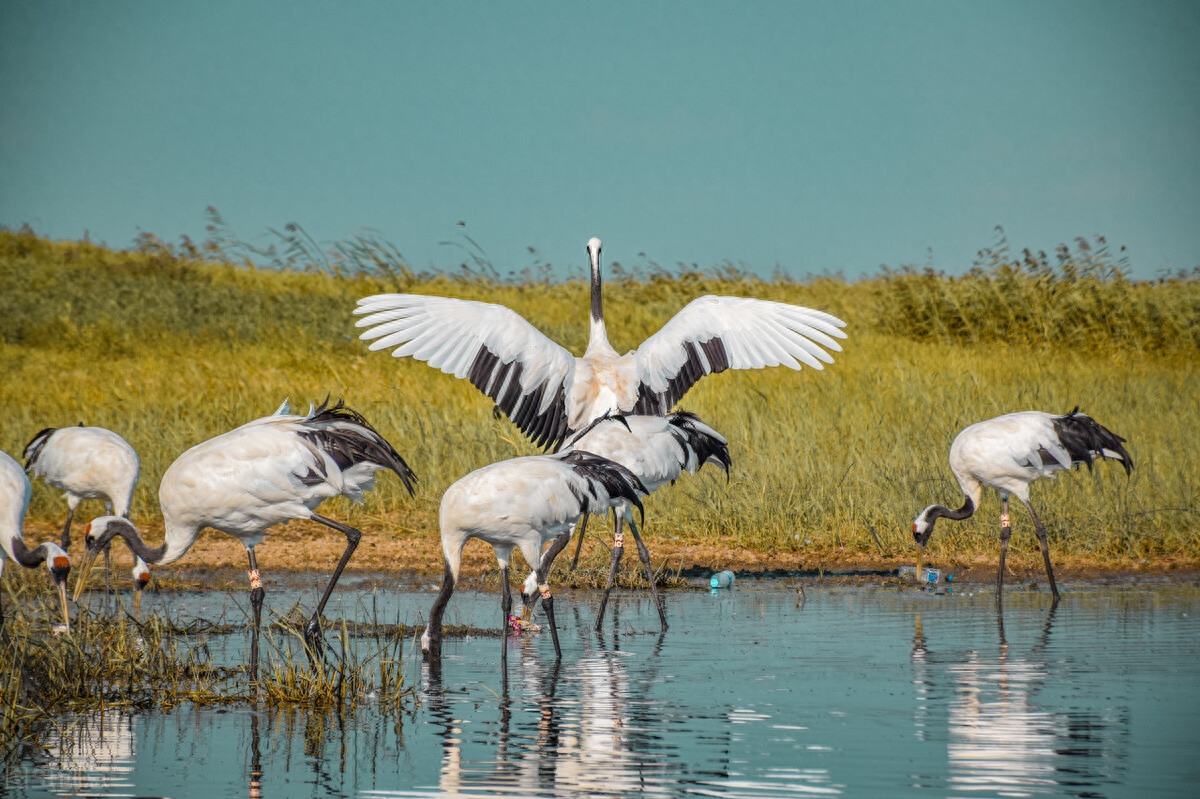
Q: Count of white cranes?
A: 7